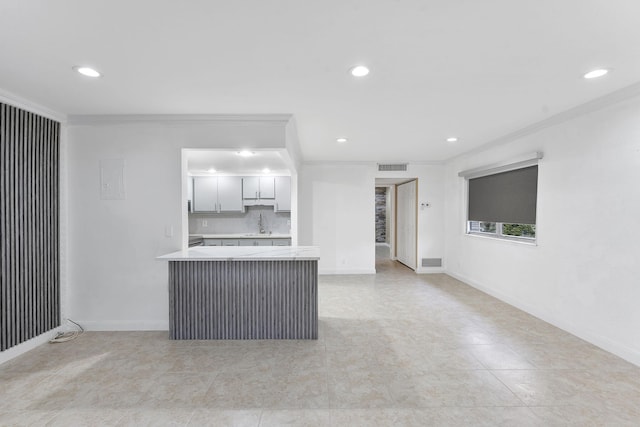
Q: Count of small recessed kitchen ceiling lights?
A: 3